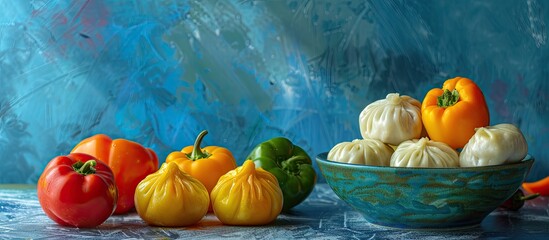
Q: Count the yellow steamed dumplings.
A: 2